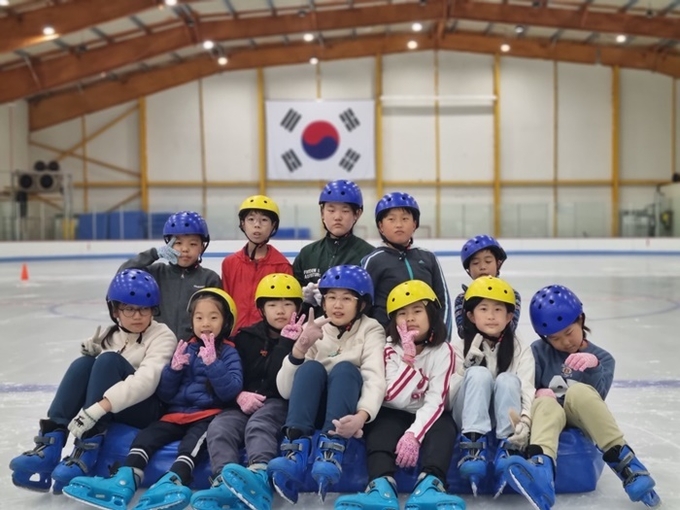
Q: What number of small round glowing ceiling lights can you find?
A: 11